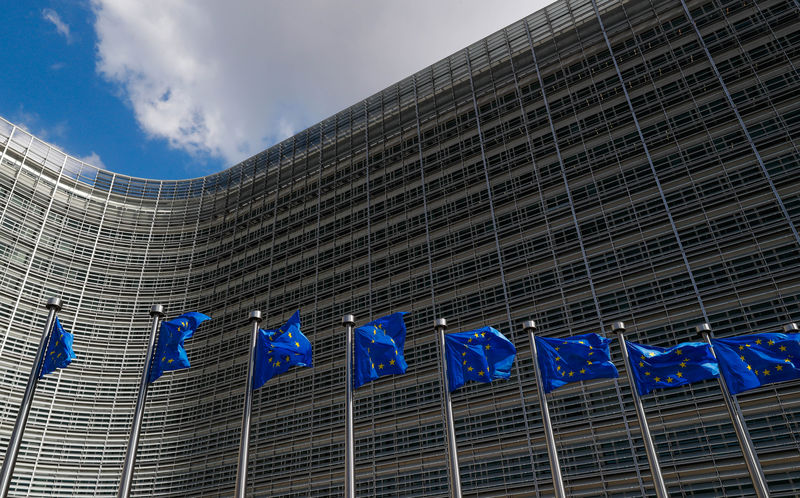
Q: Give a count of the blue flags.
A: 8